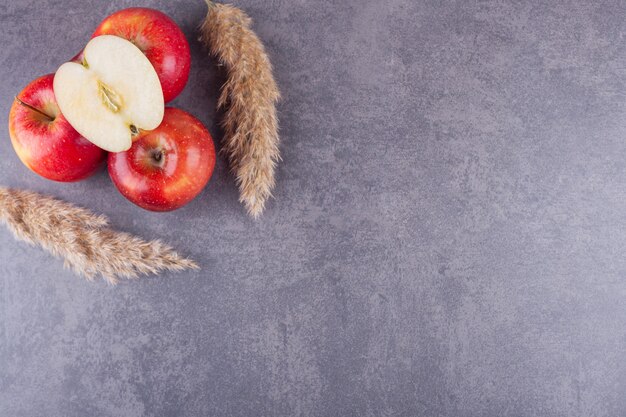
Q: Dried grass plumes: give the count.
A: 2